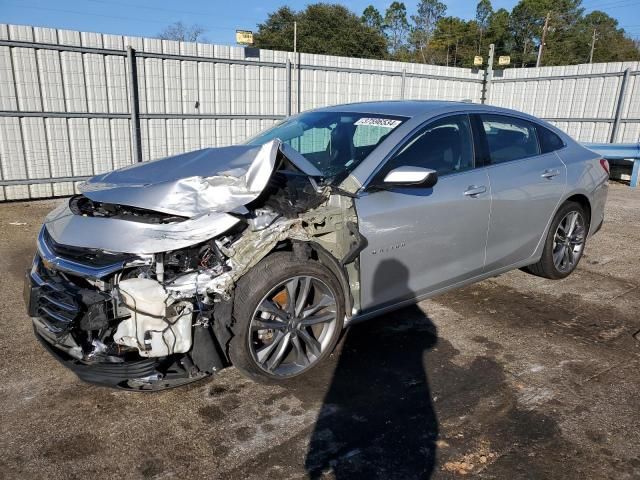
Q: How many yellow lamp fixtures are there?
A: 3